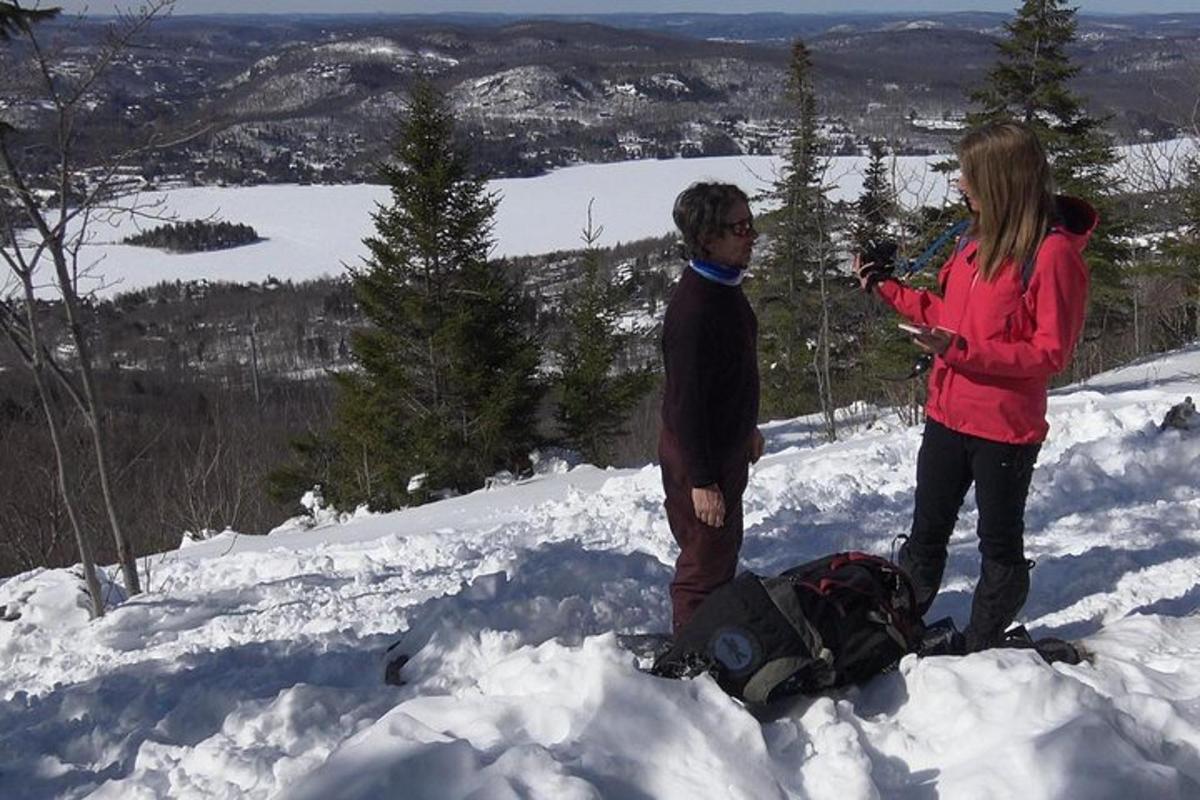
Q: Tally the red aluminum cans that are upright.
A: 0